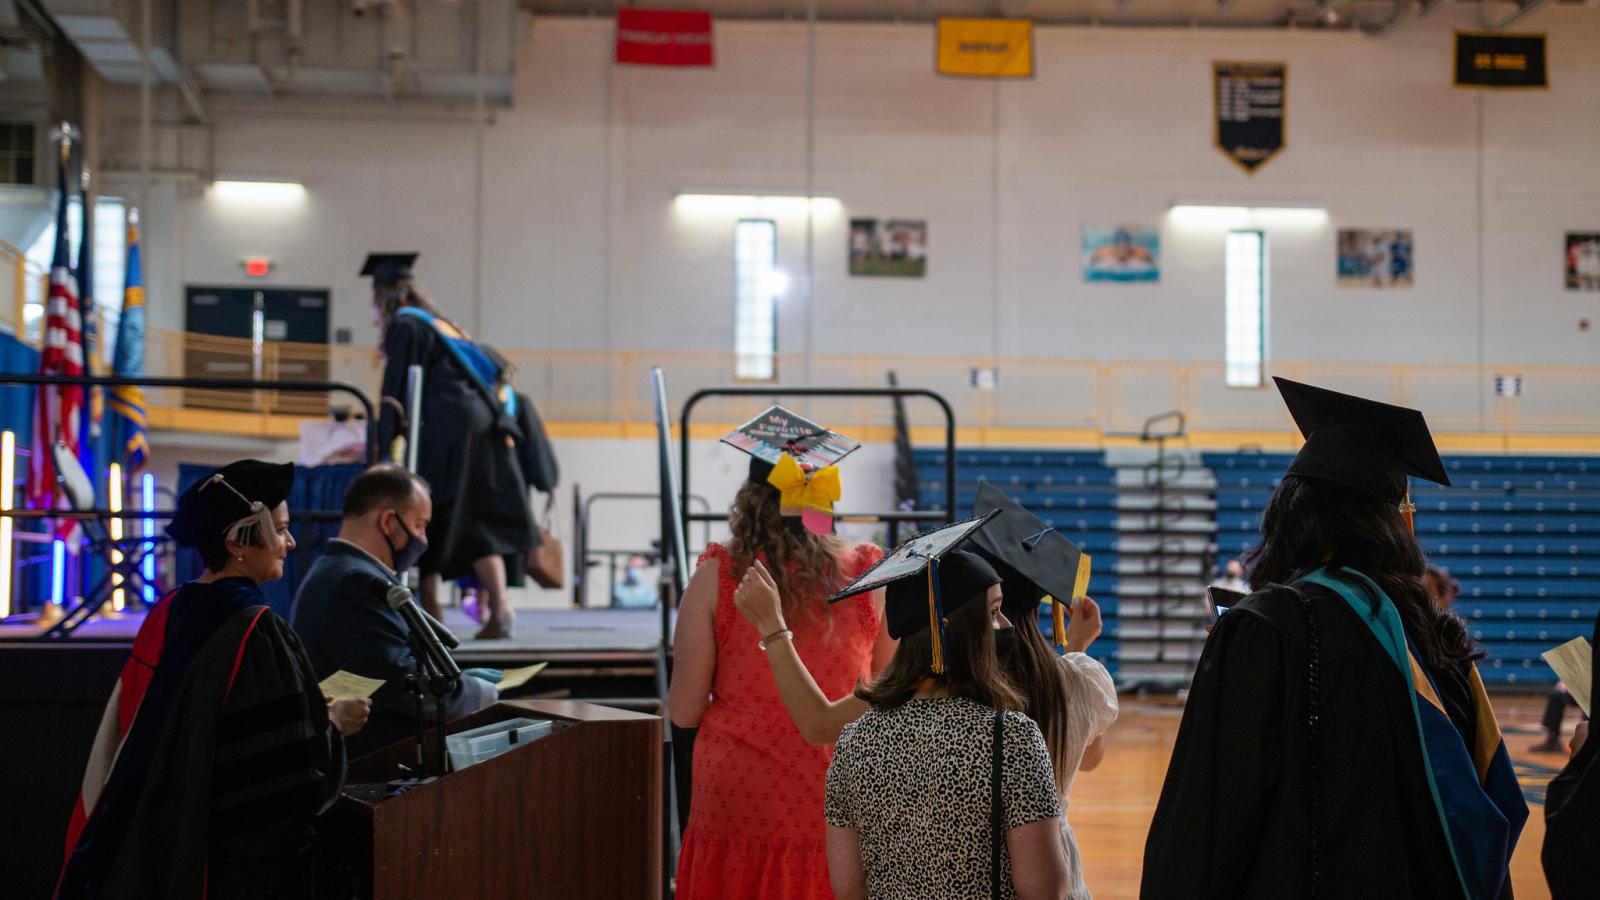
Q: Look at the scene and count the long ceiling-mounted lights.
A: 3